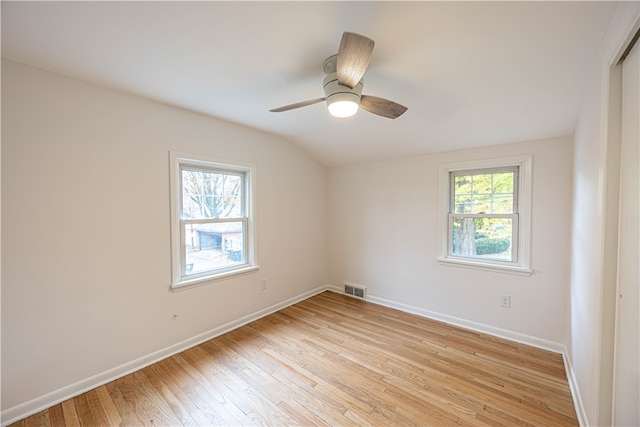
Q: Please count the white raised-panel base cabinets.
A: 0